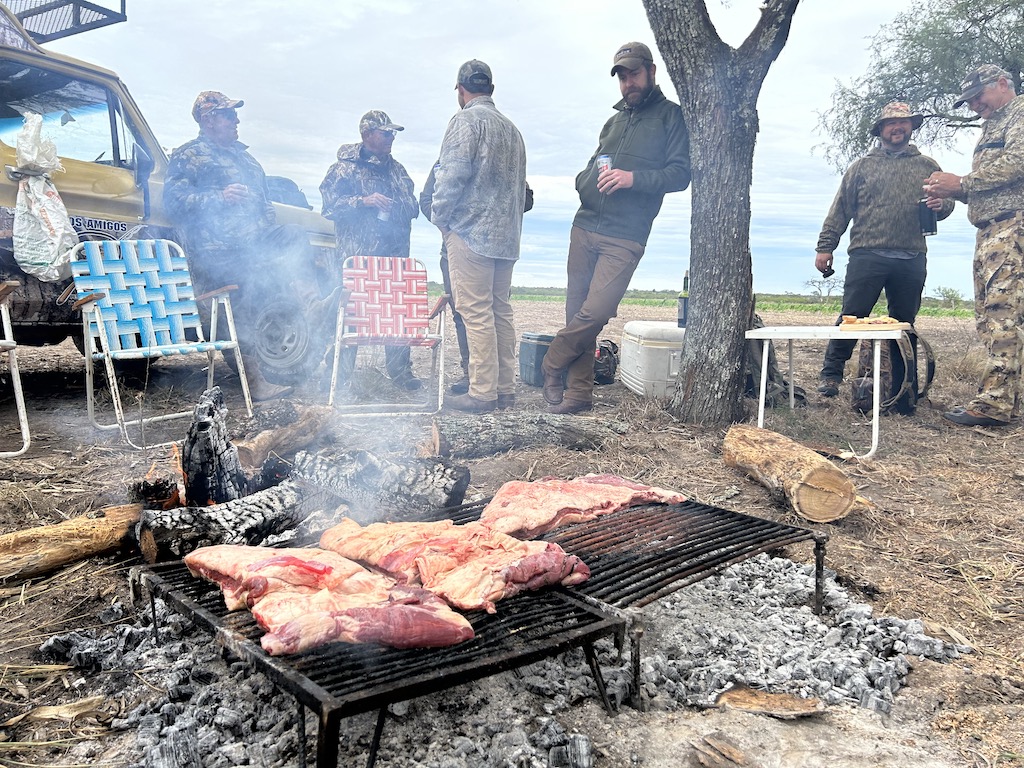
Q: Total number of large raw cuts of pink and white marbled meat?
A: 3